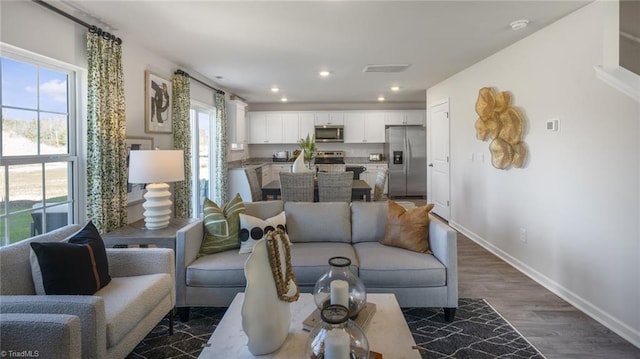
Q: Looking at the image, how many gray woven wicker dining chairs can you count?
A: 4